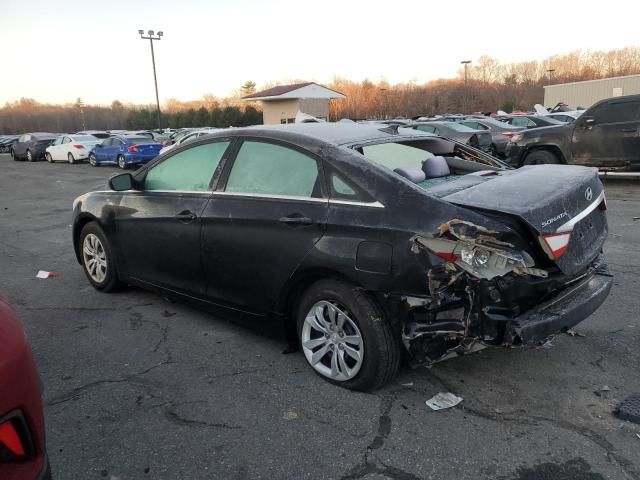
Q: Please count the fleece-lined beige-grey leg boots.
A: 0